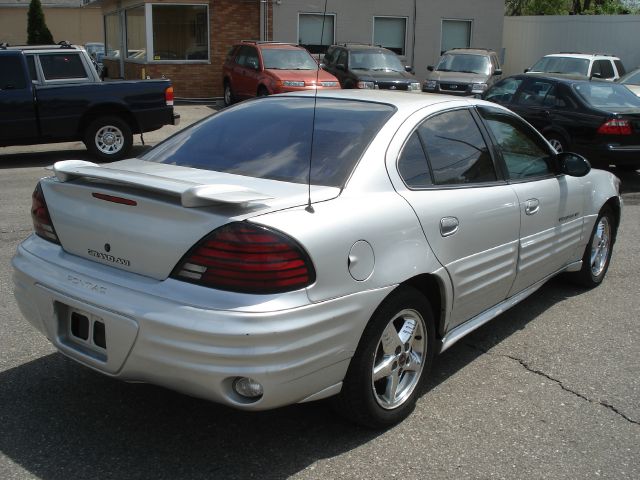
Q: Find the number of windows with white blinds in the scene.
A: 3